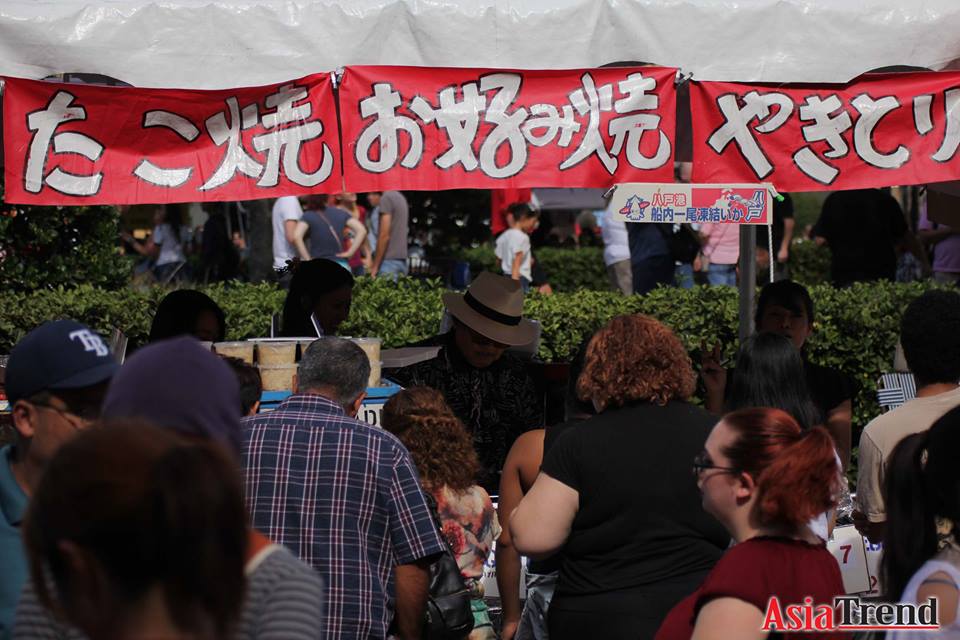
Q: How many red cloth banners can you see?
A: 3